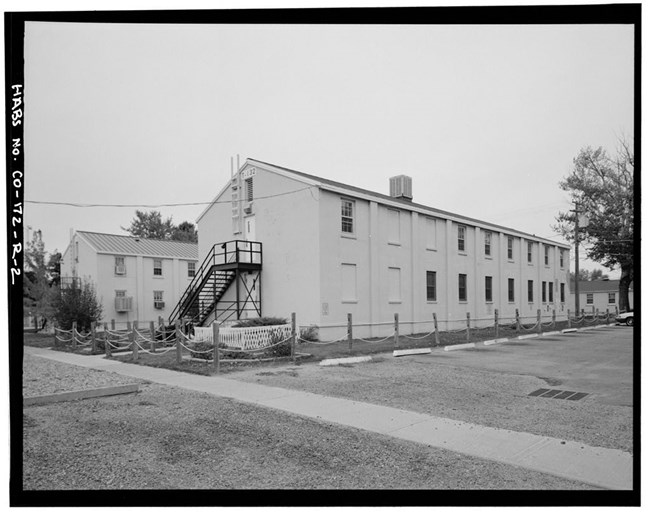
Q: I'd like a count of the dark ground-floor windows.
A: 8